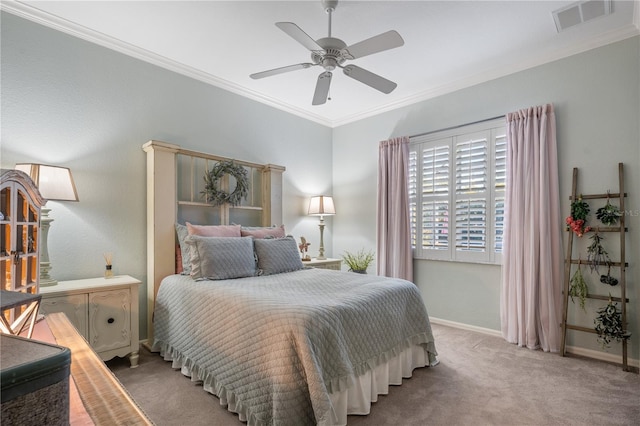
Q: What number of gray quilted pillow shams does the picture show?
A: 2